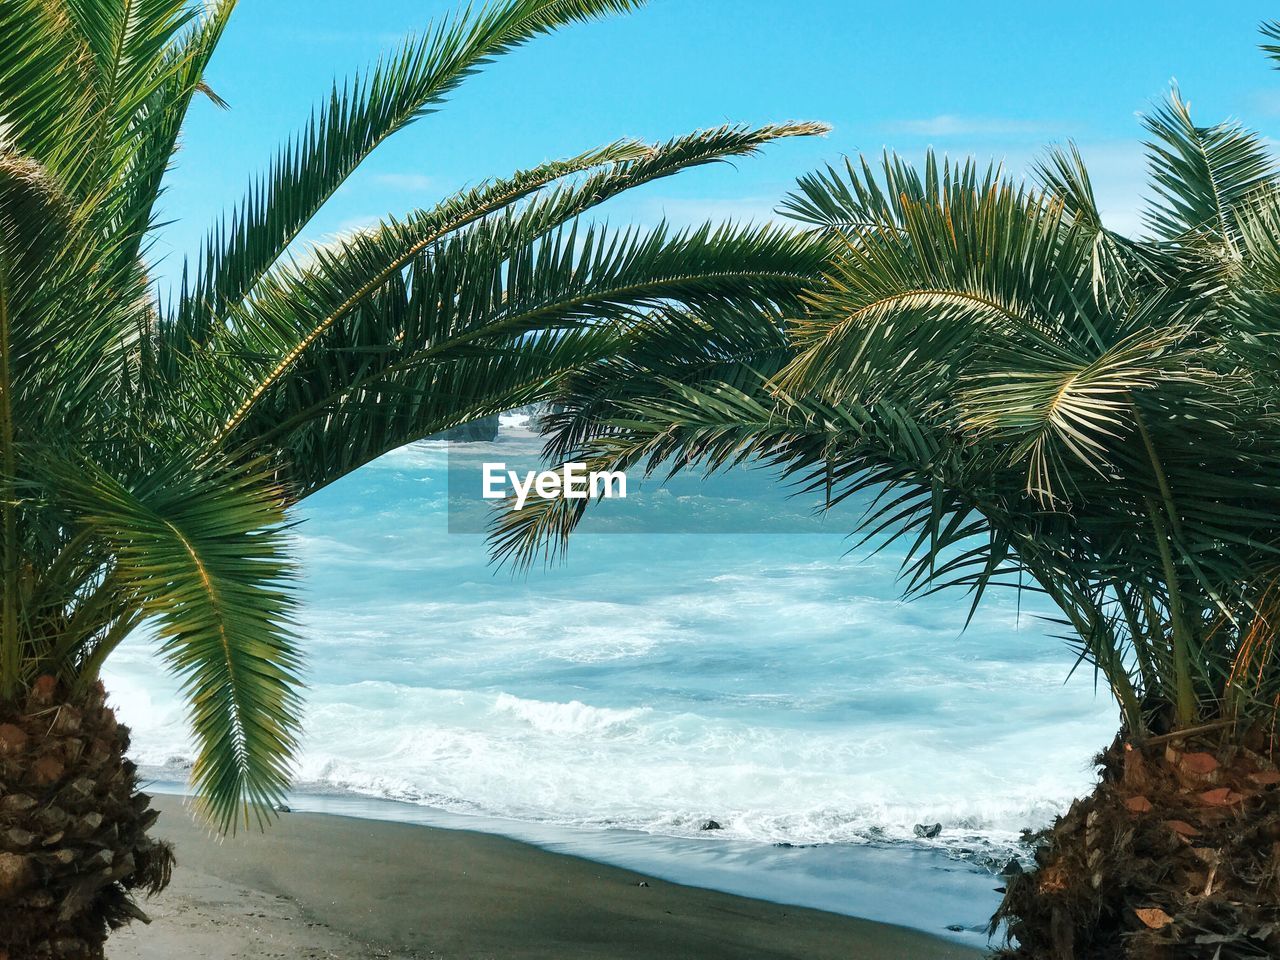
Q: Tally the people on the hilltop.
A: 0